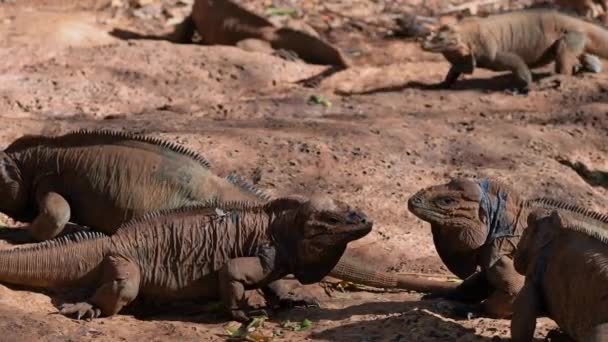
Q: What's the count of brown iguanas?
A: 6